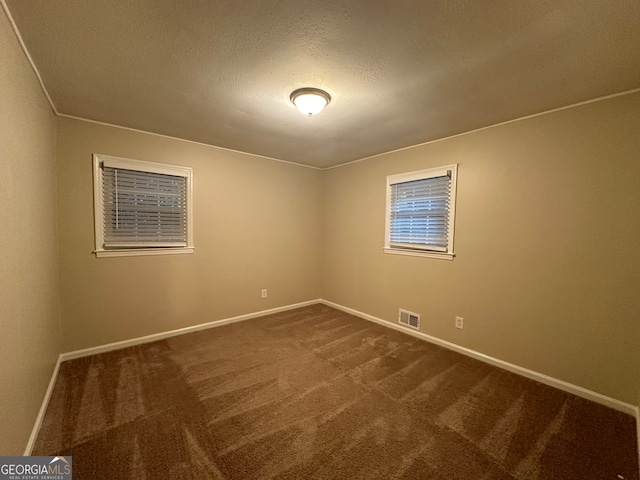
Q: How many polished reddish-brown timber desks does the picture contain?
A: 0